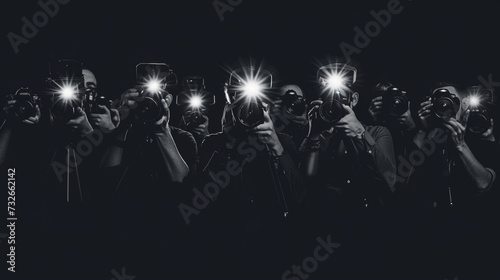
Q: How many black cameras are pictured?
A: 11